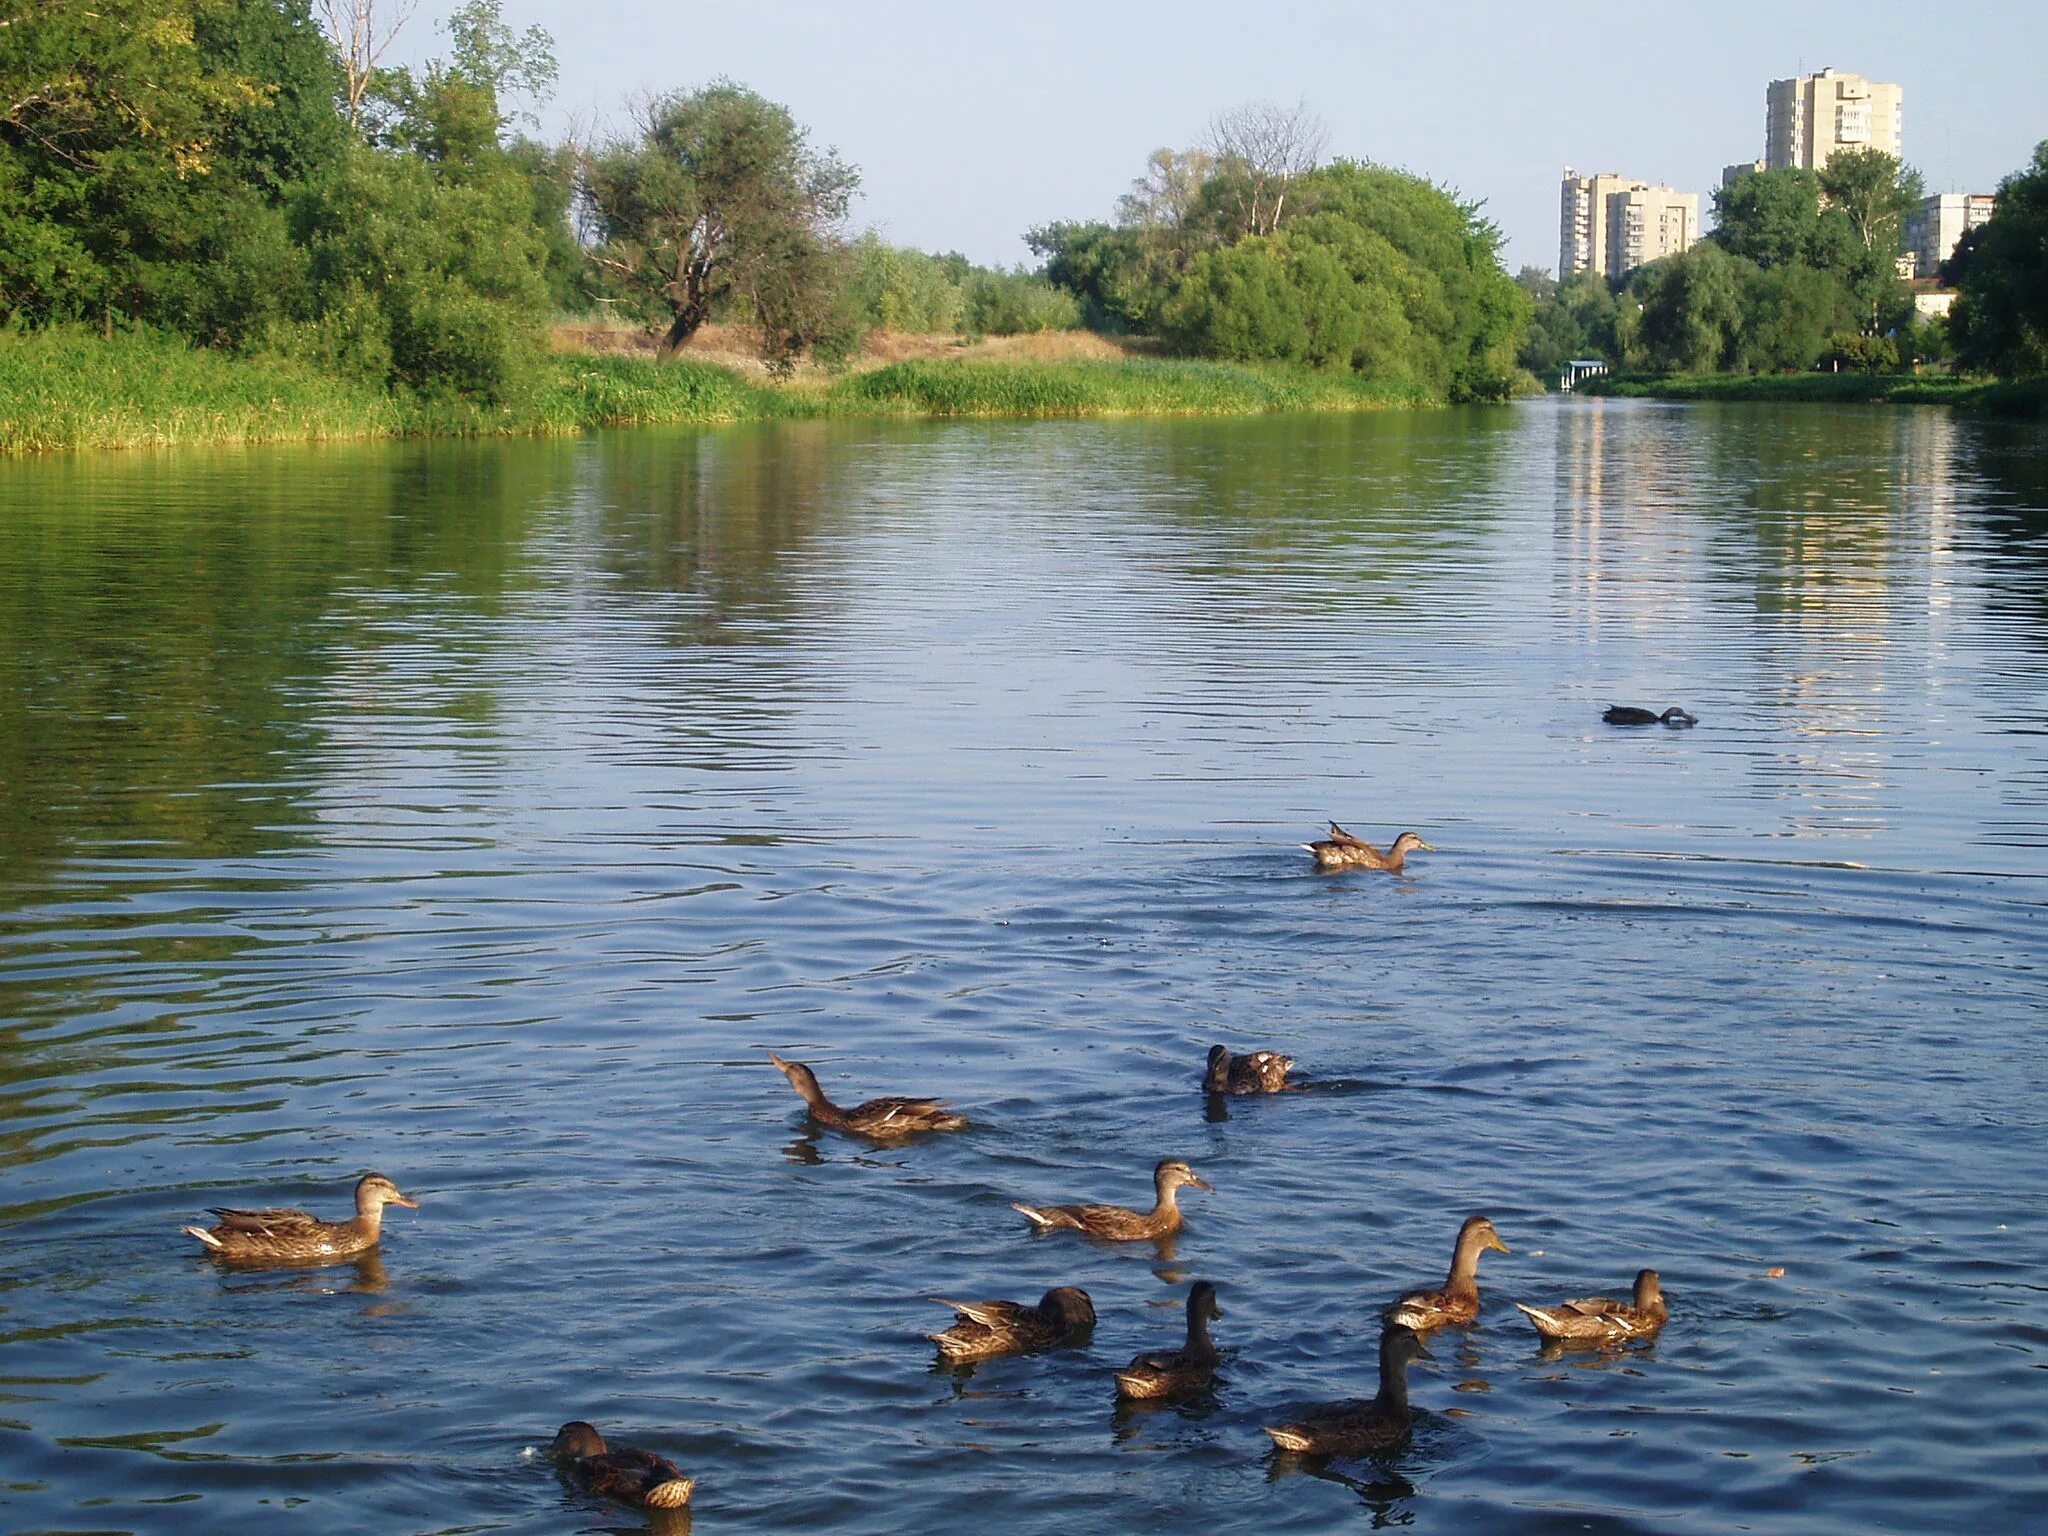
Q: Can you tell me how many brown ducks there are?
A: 11